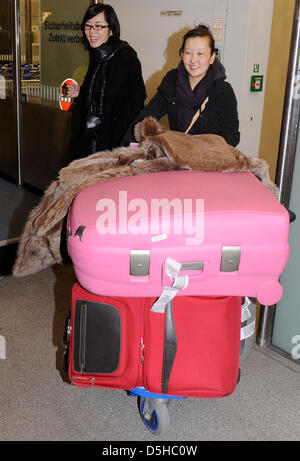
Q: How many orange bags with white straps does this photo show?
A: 0